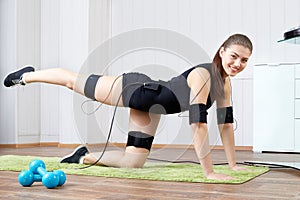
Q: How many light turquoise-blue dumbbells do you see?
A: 2